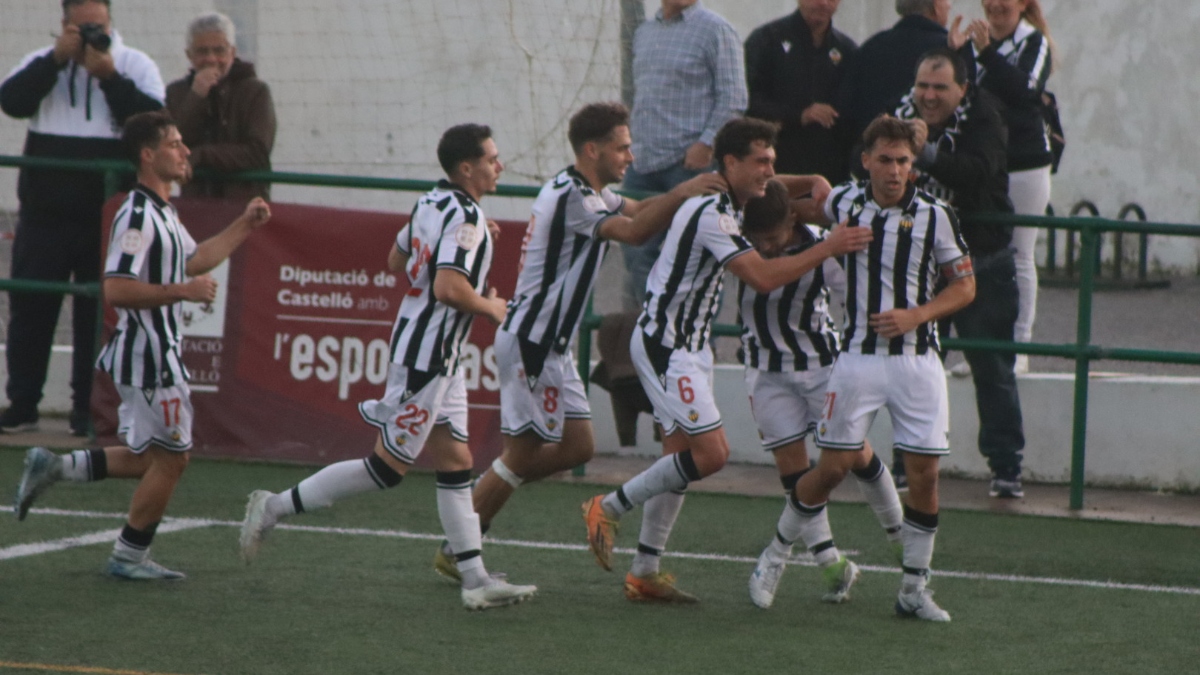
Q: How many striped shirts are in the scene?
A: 6